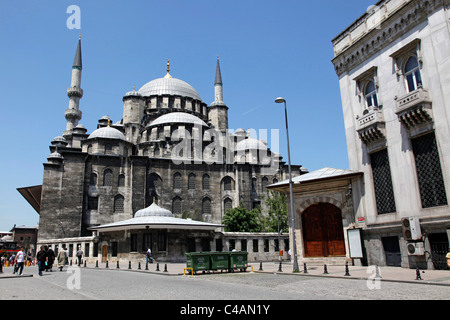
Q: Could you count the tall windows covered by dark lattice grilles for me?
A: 2